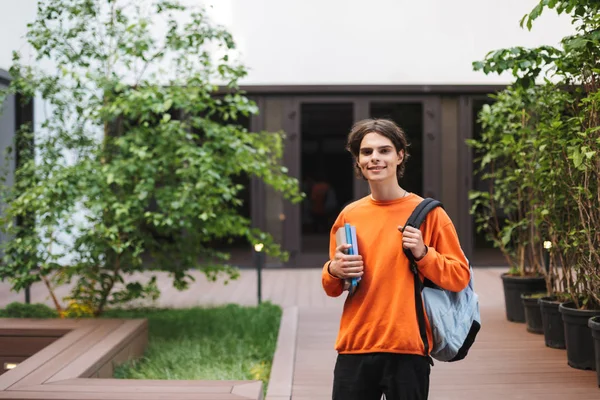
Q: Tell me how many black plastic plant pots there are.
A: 5